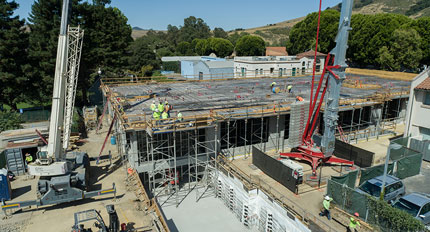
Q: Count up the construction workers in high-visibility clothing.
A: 12